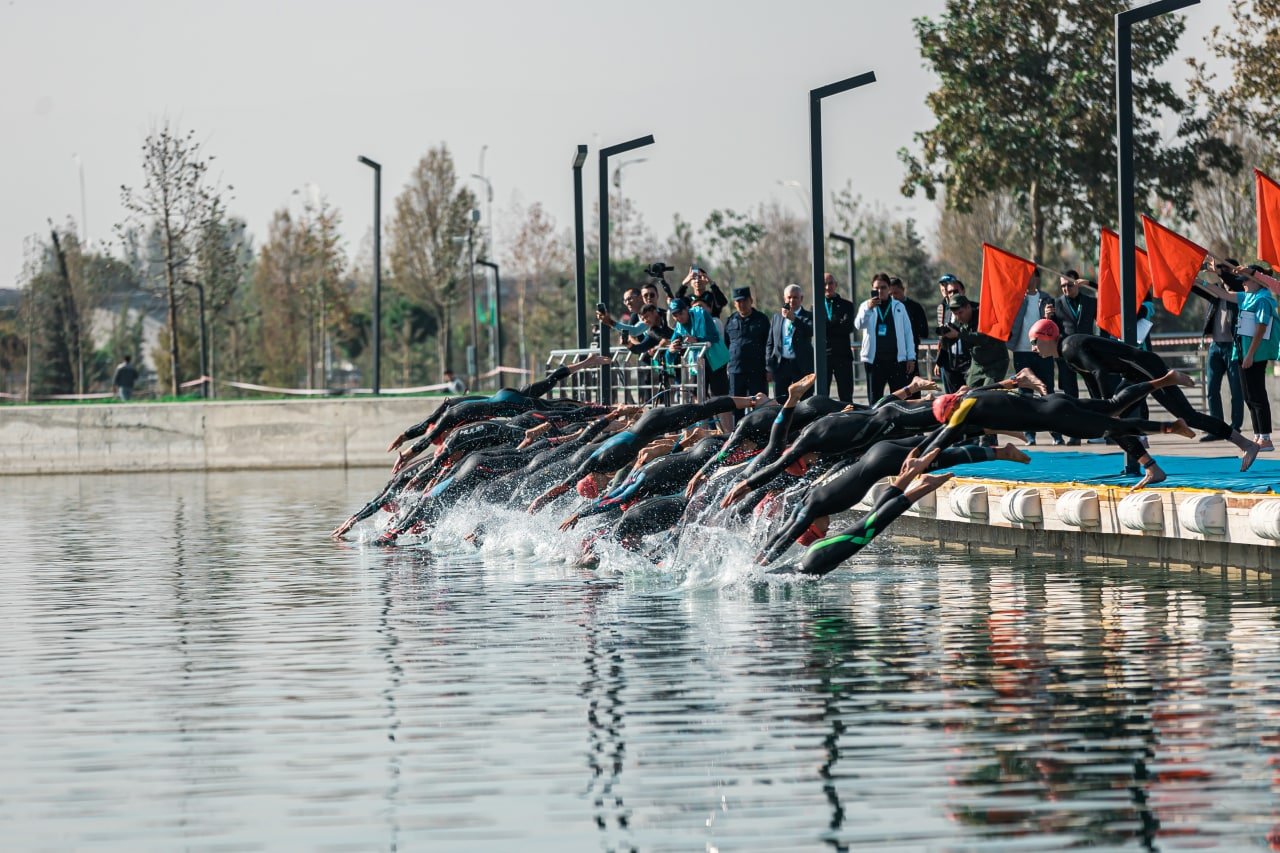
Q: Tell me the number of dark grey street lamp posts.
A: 8